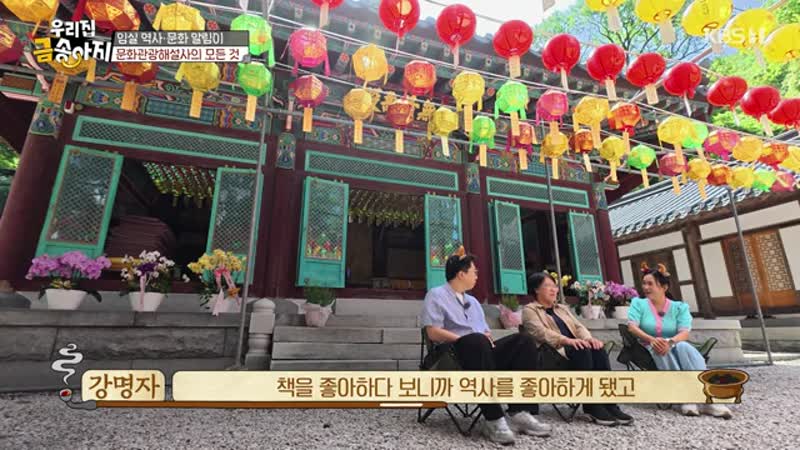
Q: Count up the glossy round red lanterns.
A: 11